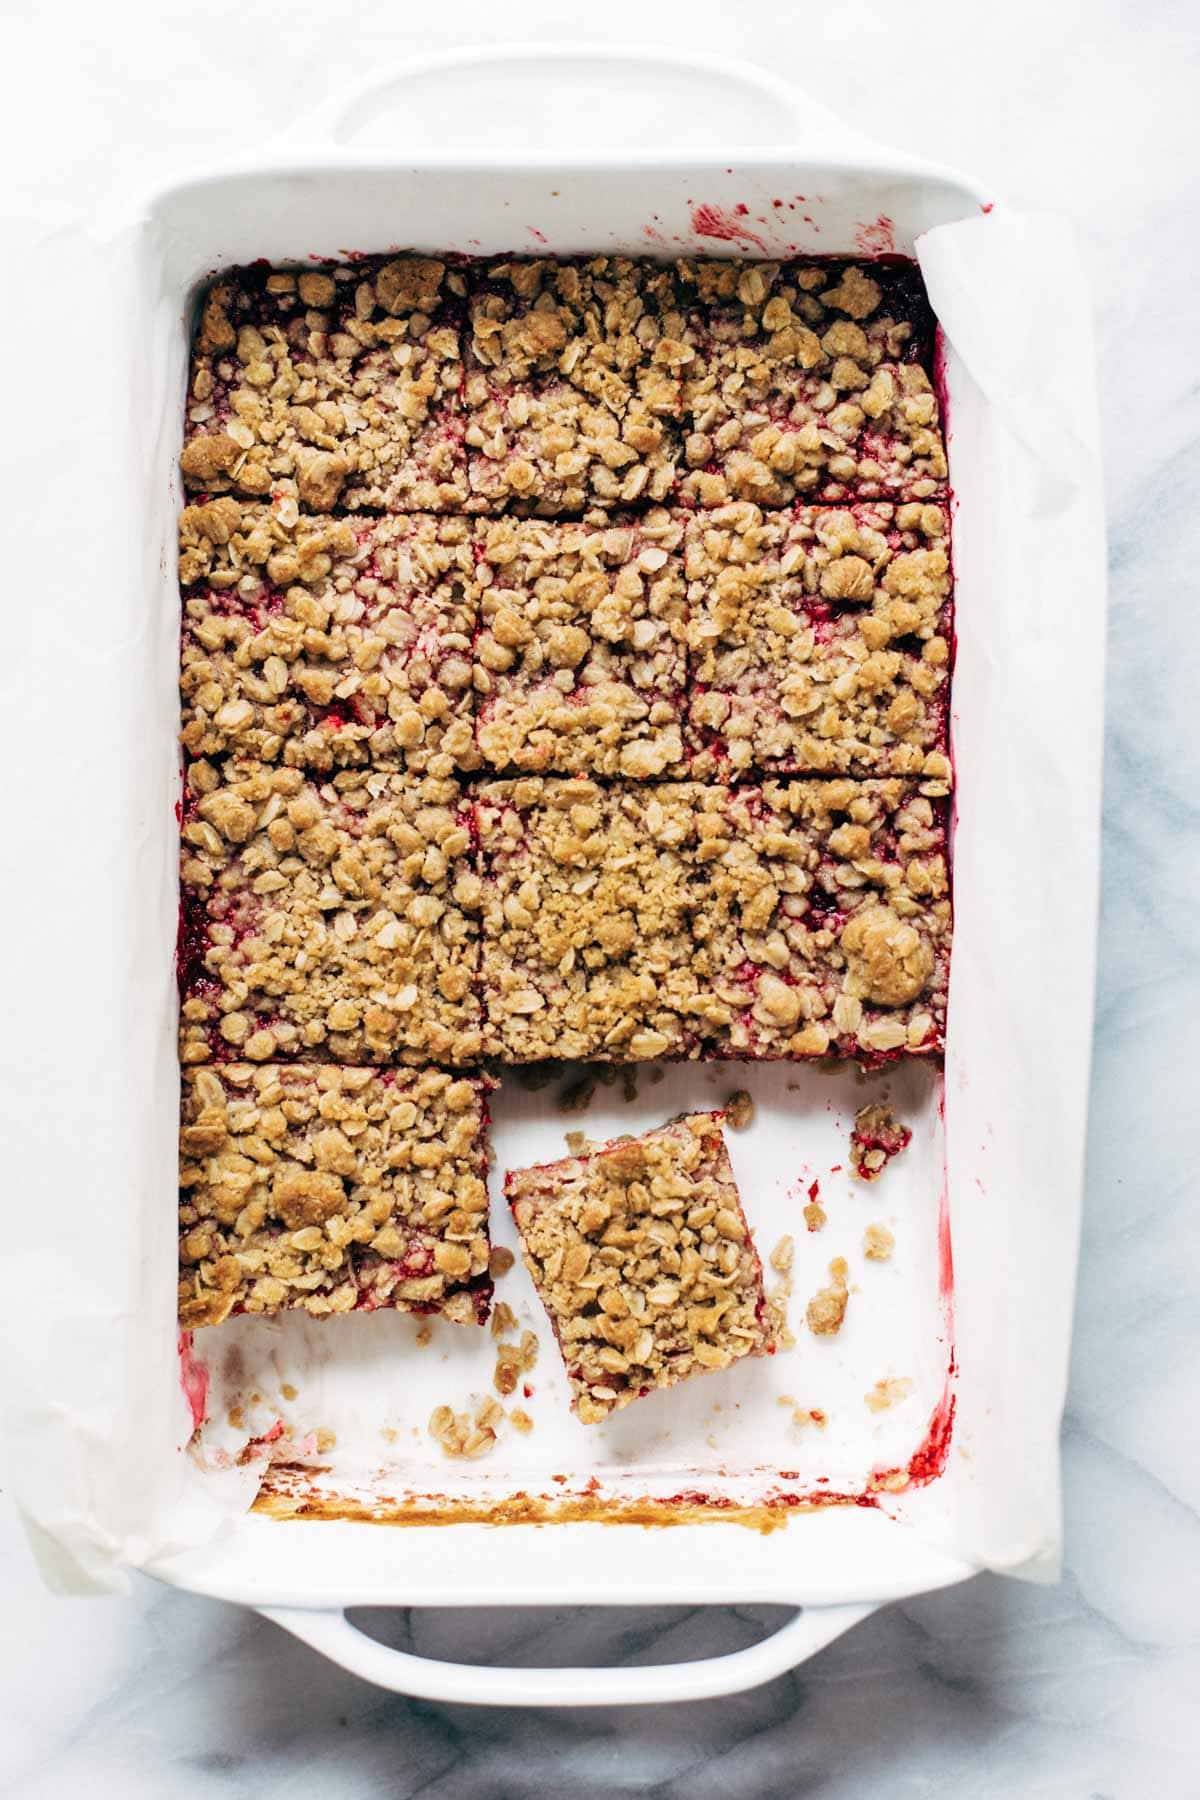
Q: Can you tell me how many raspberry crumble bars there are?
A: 11